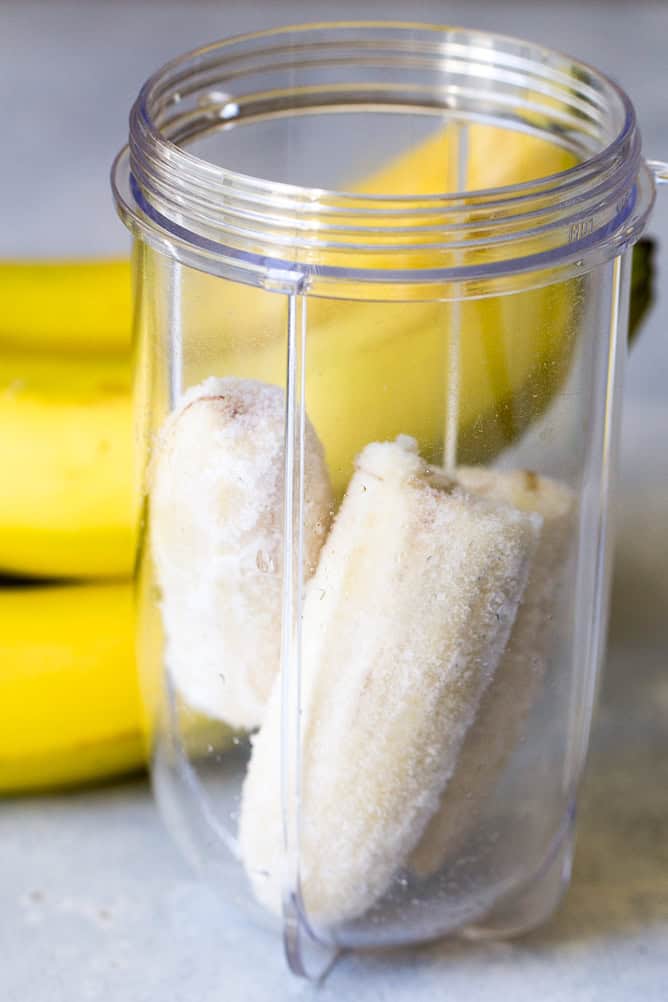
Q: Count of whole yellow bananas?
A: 3